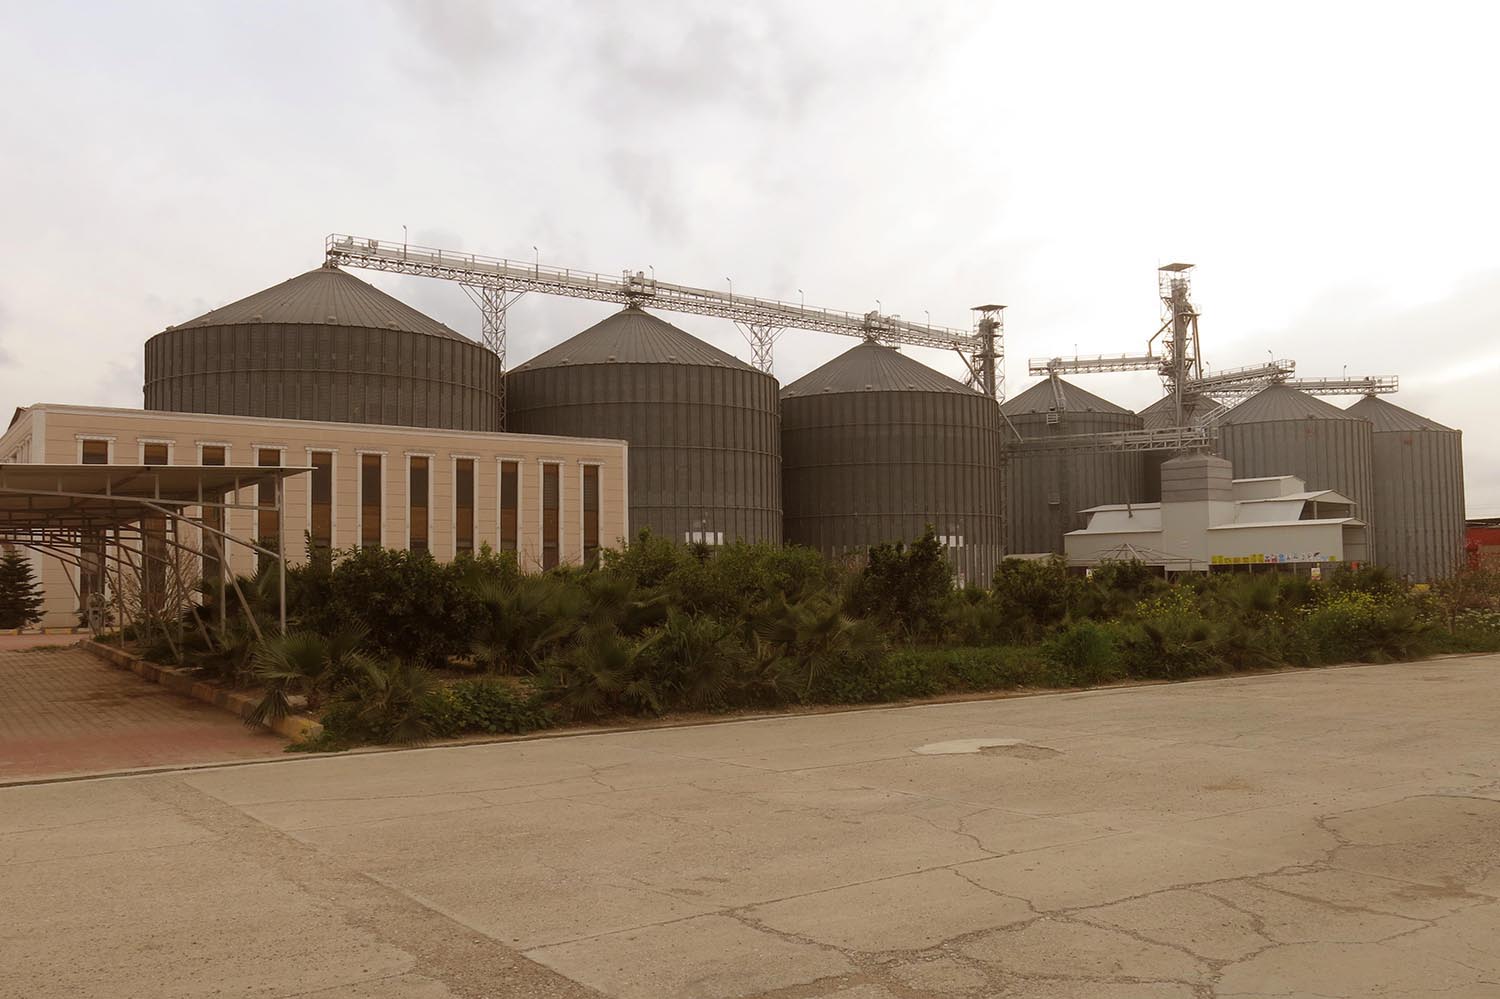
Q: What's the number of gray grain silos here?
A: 7